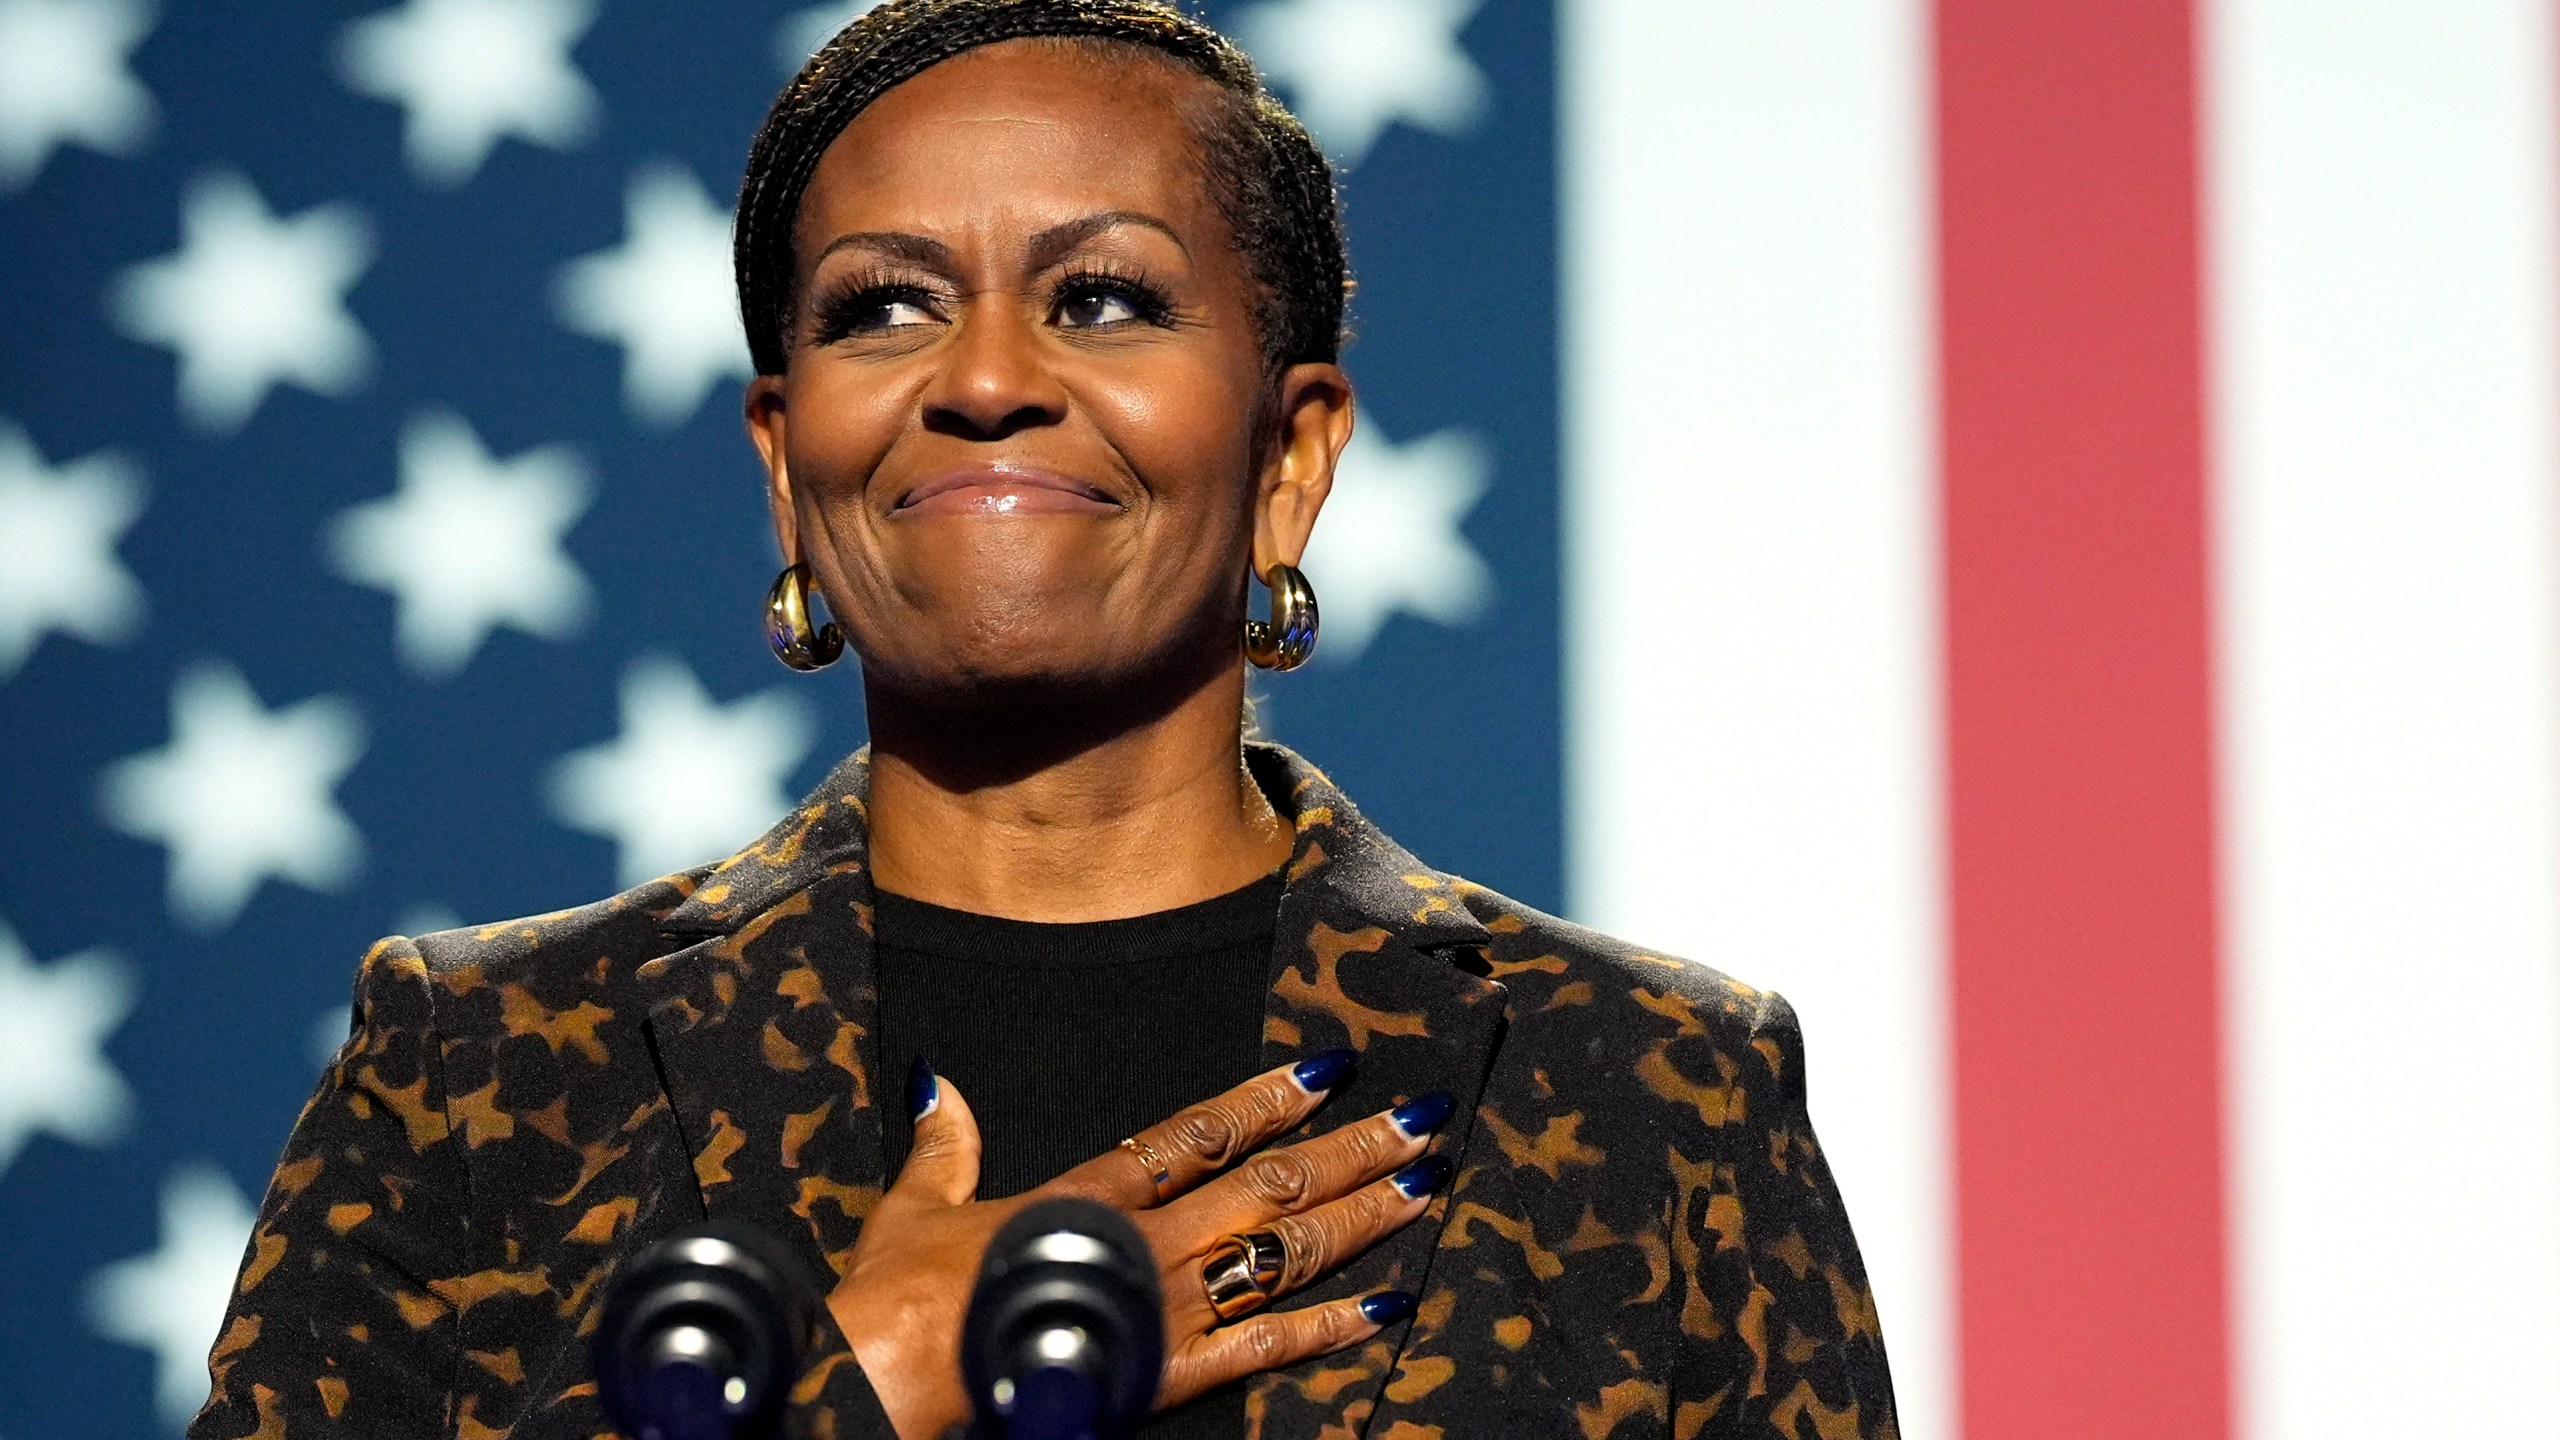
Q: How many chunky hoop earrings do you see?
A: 2